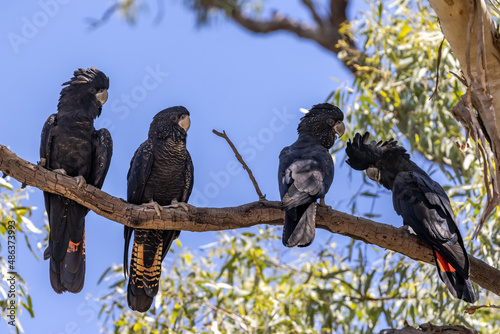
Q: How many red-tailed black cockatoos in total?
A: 4